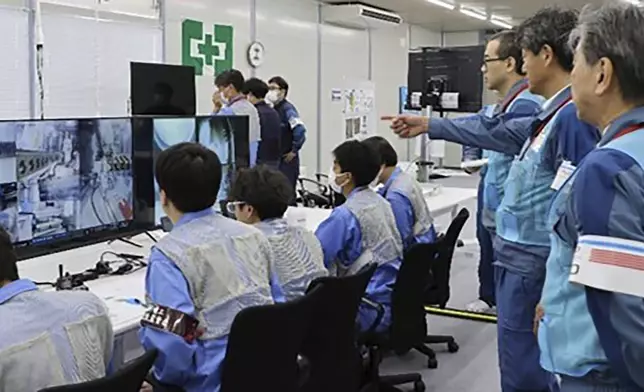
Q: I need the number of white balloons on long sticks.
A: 0